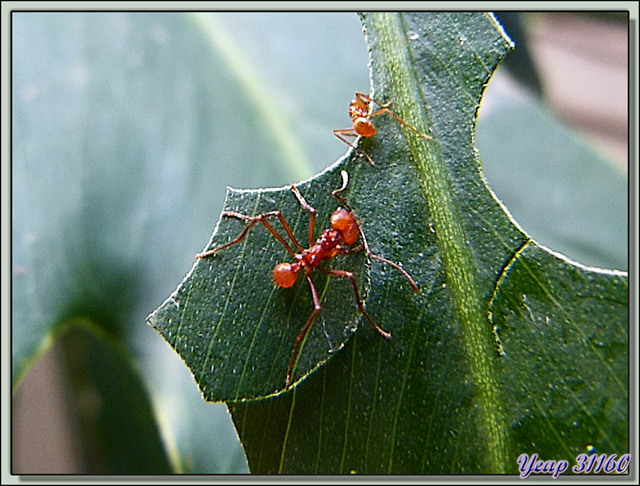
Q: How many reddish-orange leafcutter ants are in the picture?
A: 2